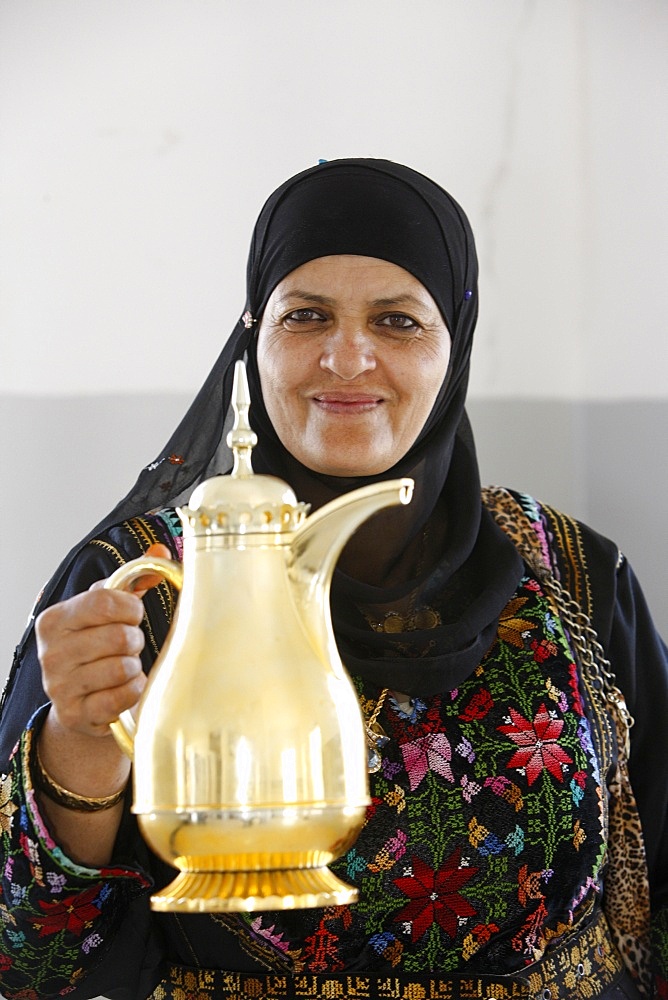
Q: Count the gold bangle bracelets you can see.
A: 1